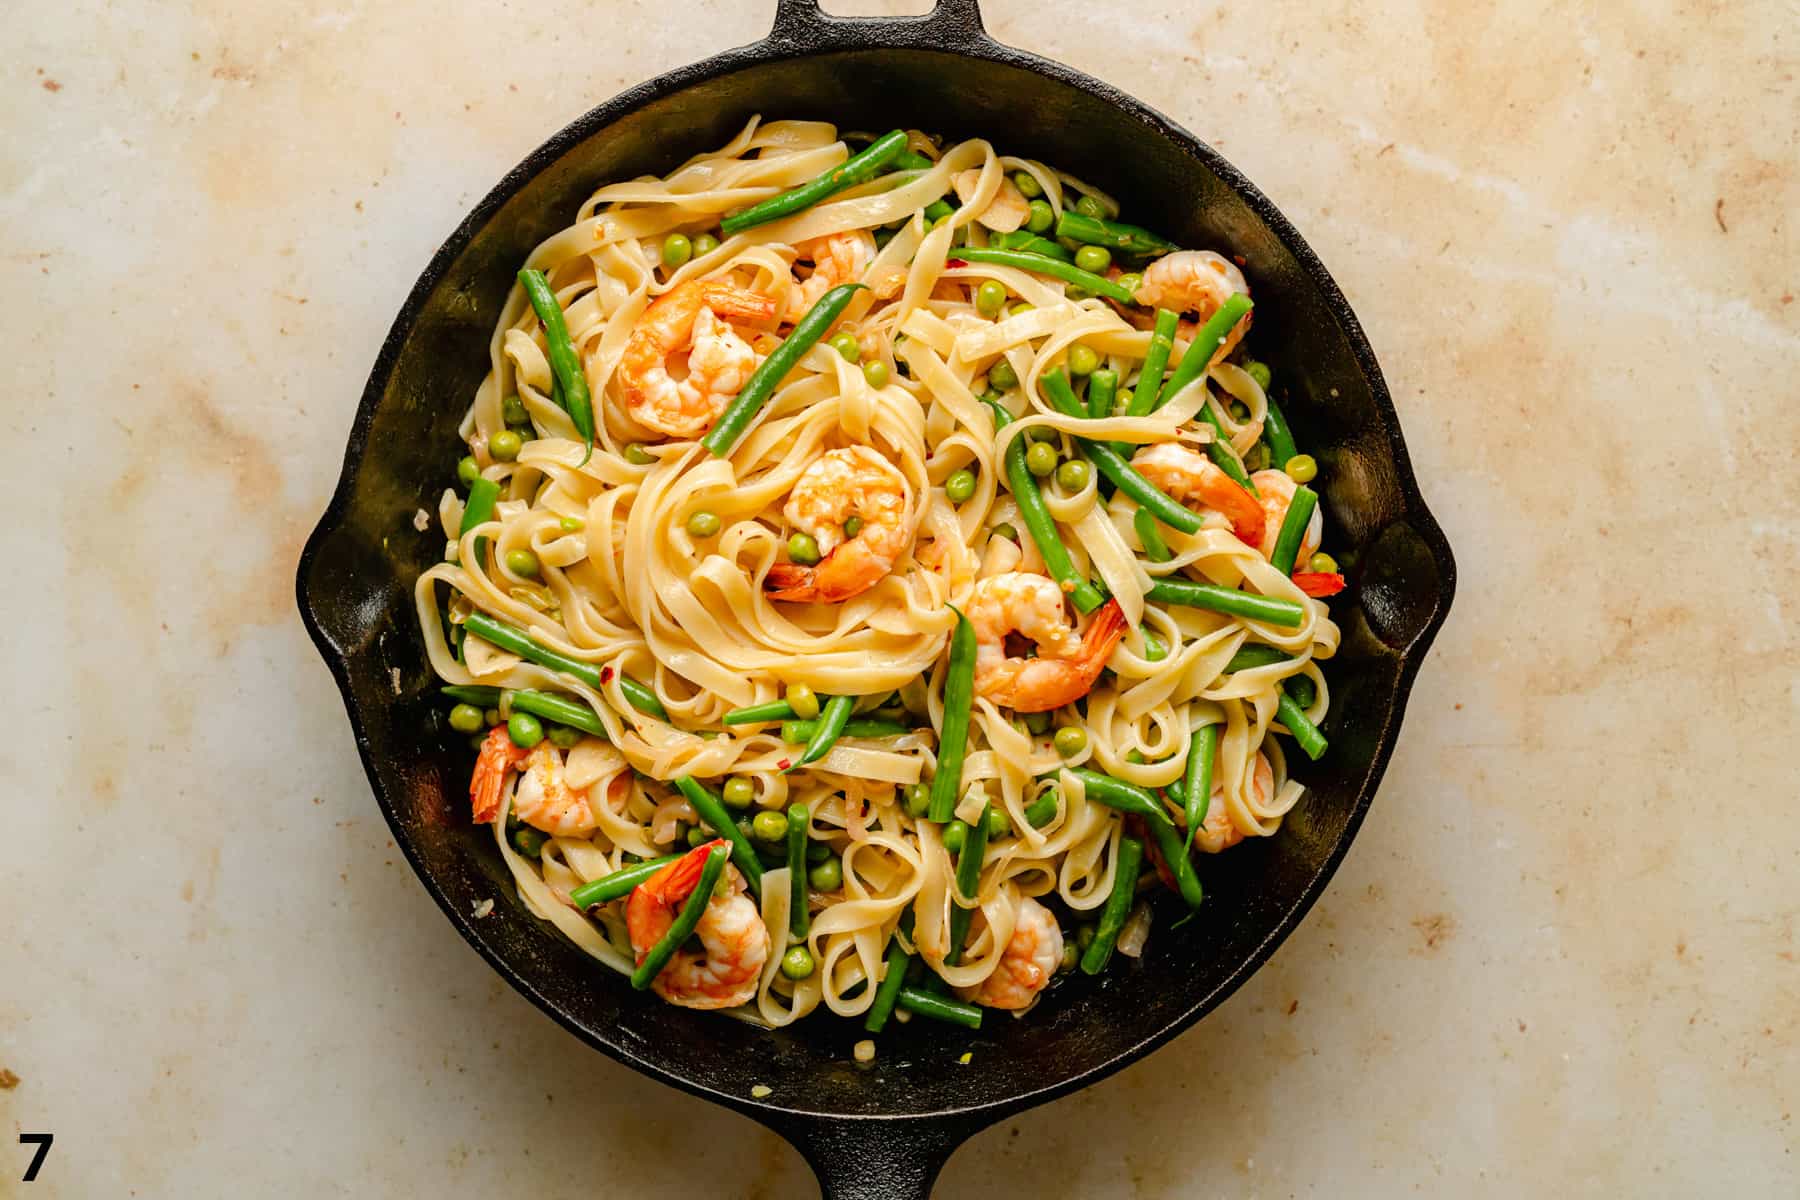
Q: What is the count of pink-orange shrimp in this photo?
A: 11